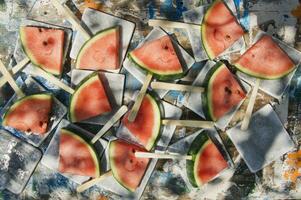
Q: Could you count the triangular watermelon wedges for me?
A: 12